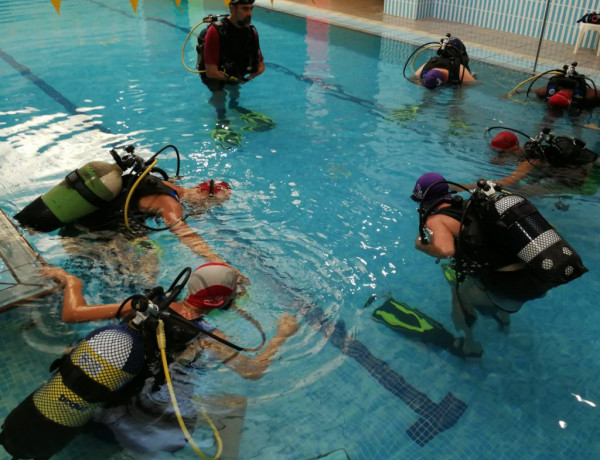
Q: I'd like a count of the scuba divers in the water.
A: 7